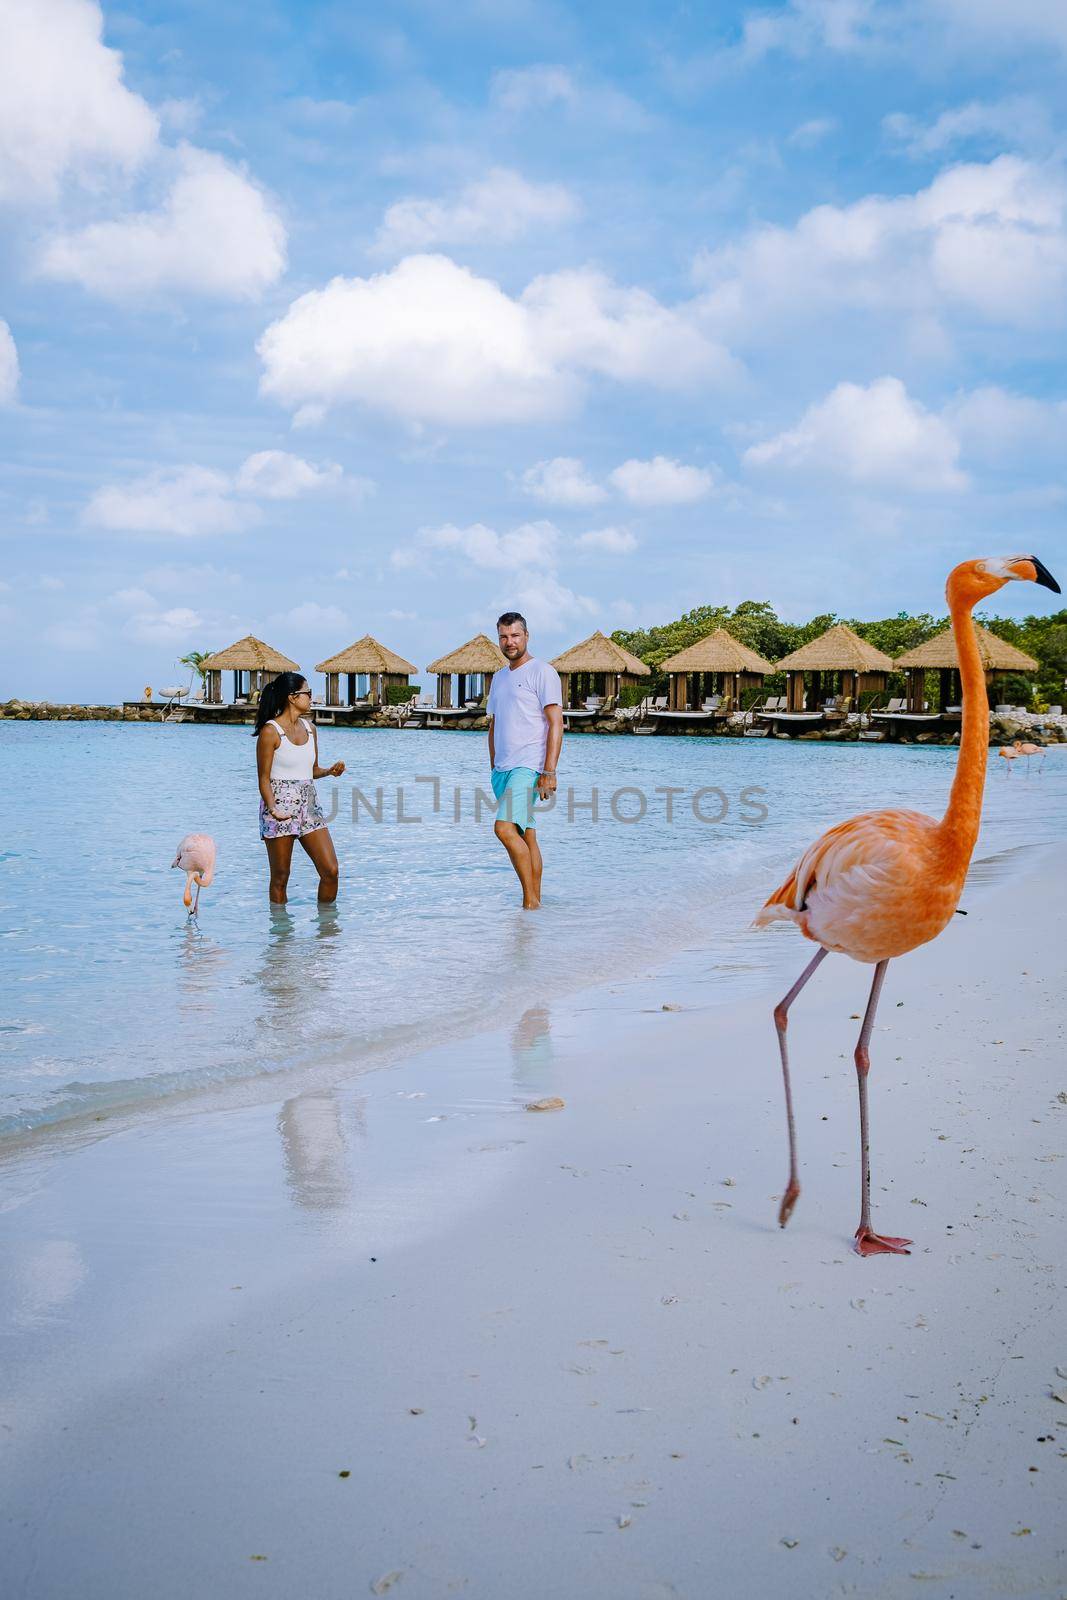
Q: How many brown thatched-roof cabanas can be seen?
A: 7